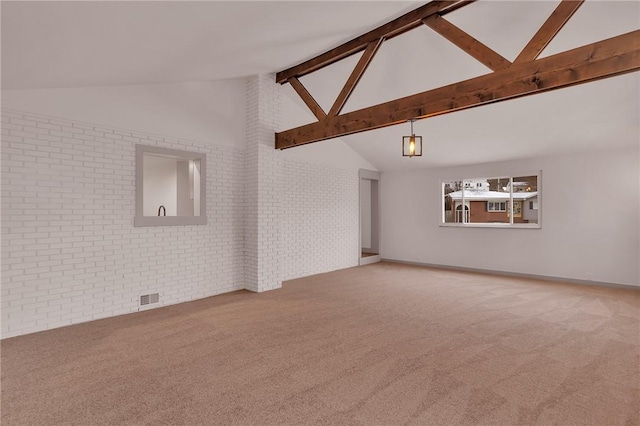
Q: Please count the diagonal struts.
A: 4